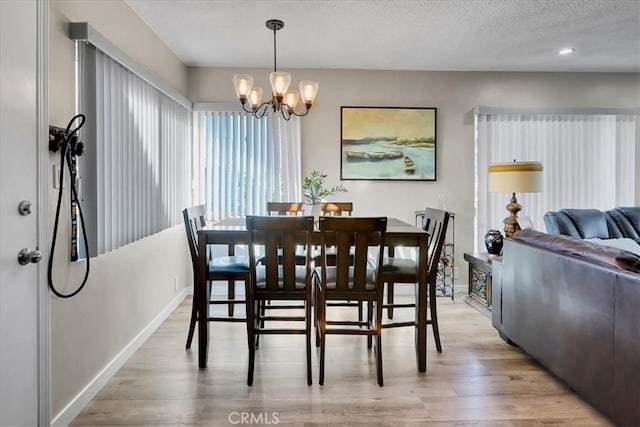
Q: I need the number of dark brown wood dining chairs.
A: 6